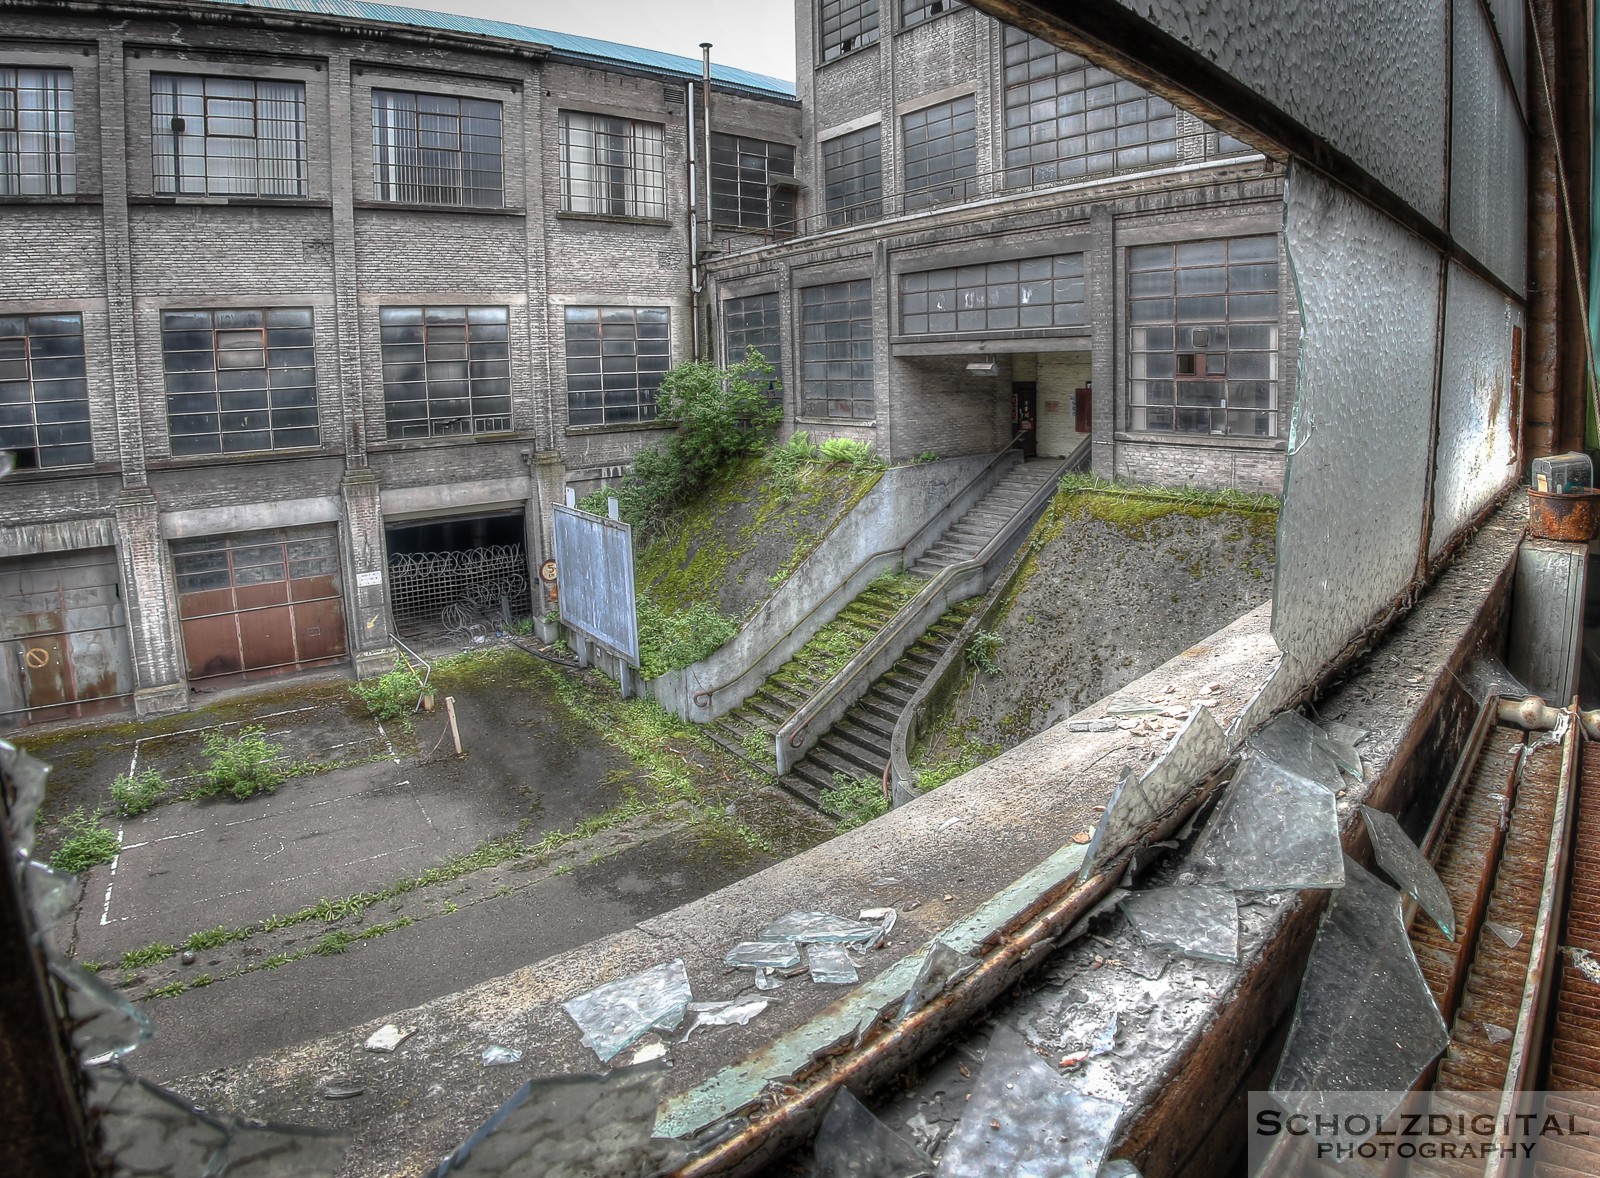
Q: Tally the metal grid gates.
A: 1